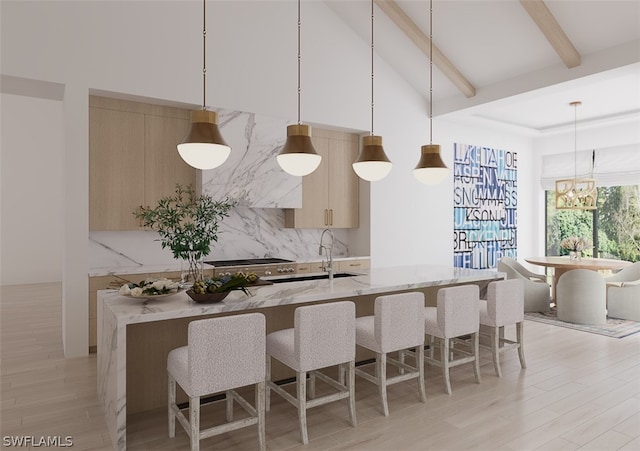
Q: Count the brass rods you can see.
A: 4